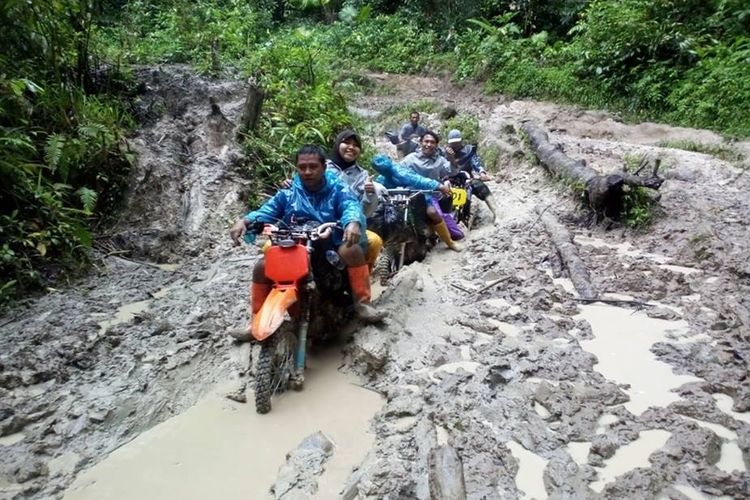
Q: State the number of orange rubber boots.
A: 2